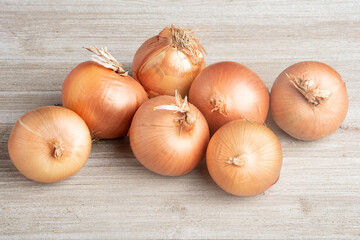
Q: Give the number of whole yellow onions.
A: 7